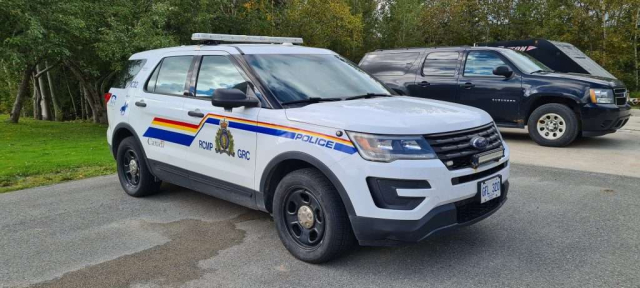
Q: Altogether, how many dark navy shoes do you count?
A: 0